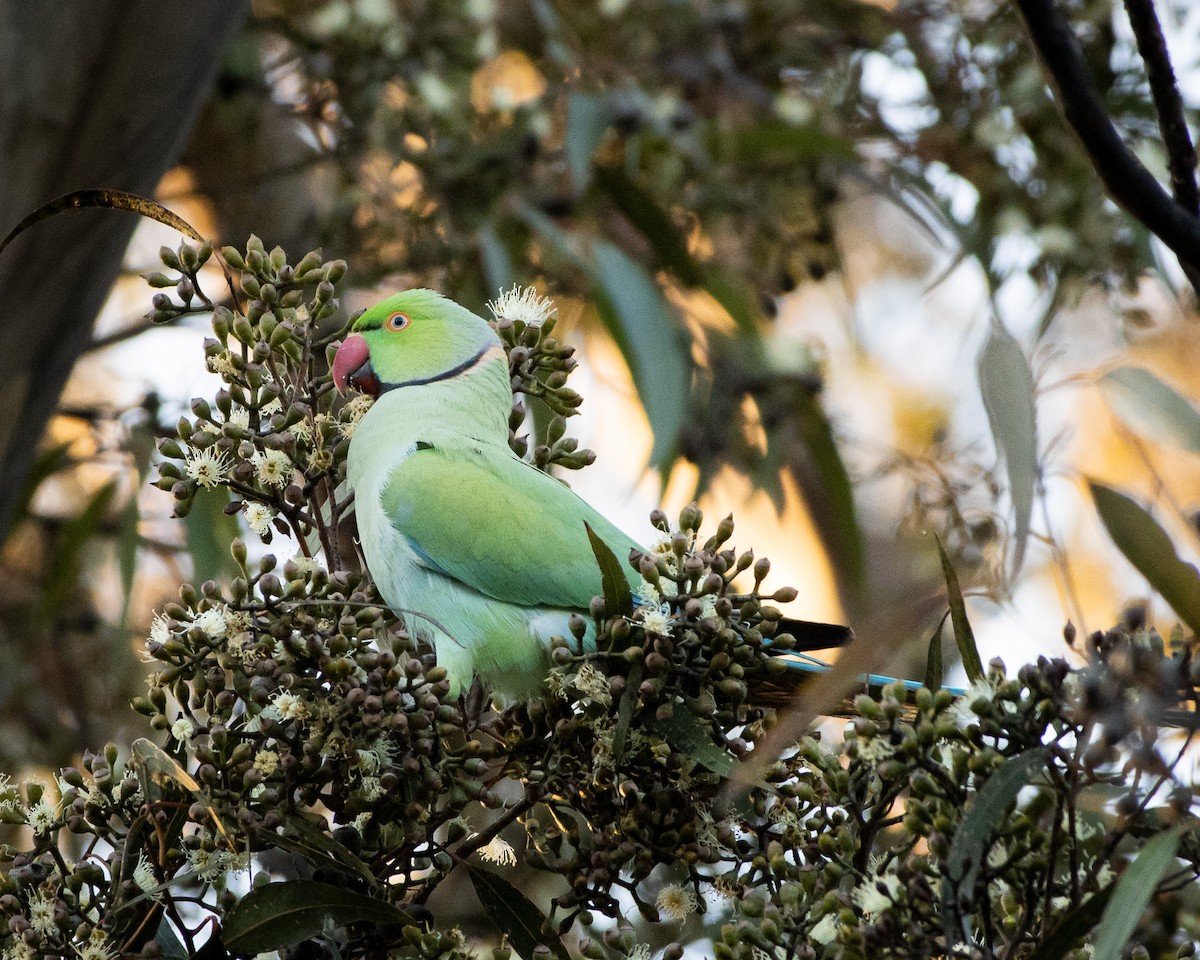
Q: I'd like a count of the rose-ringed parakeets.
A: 1